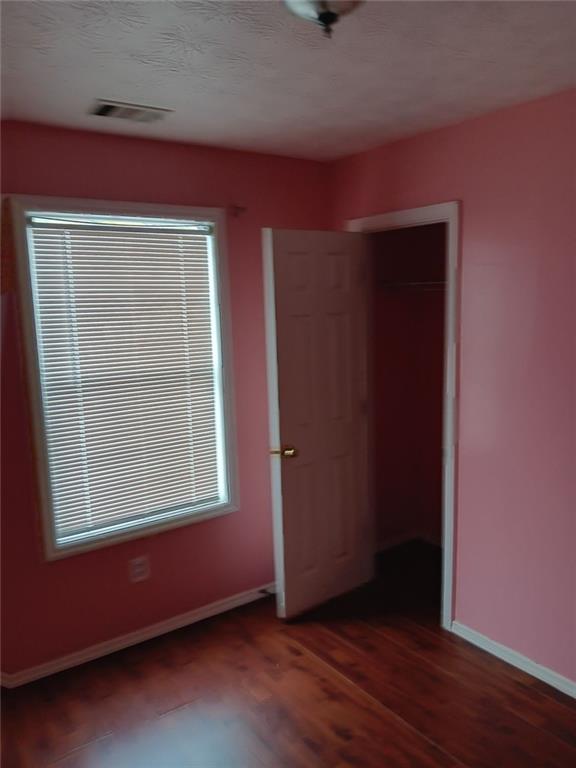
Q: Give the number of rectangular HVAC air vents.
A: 1